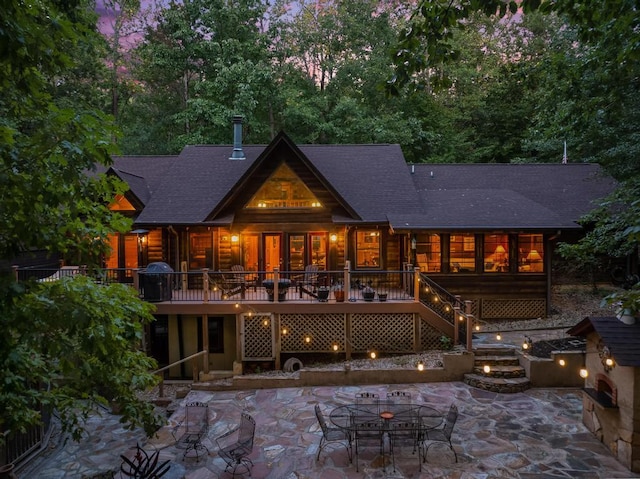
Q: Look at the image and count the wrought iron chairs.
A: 8